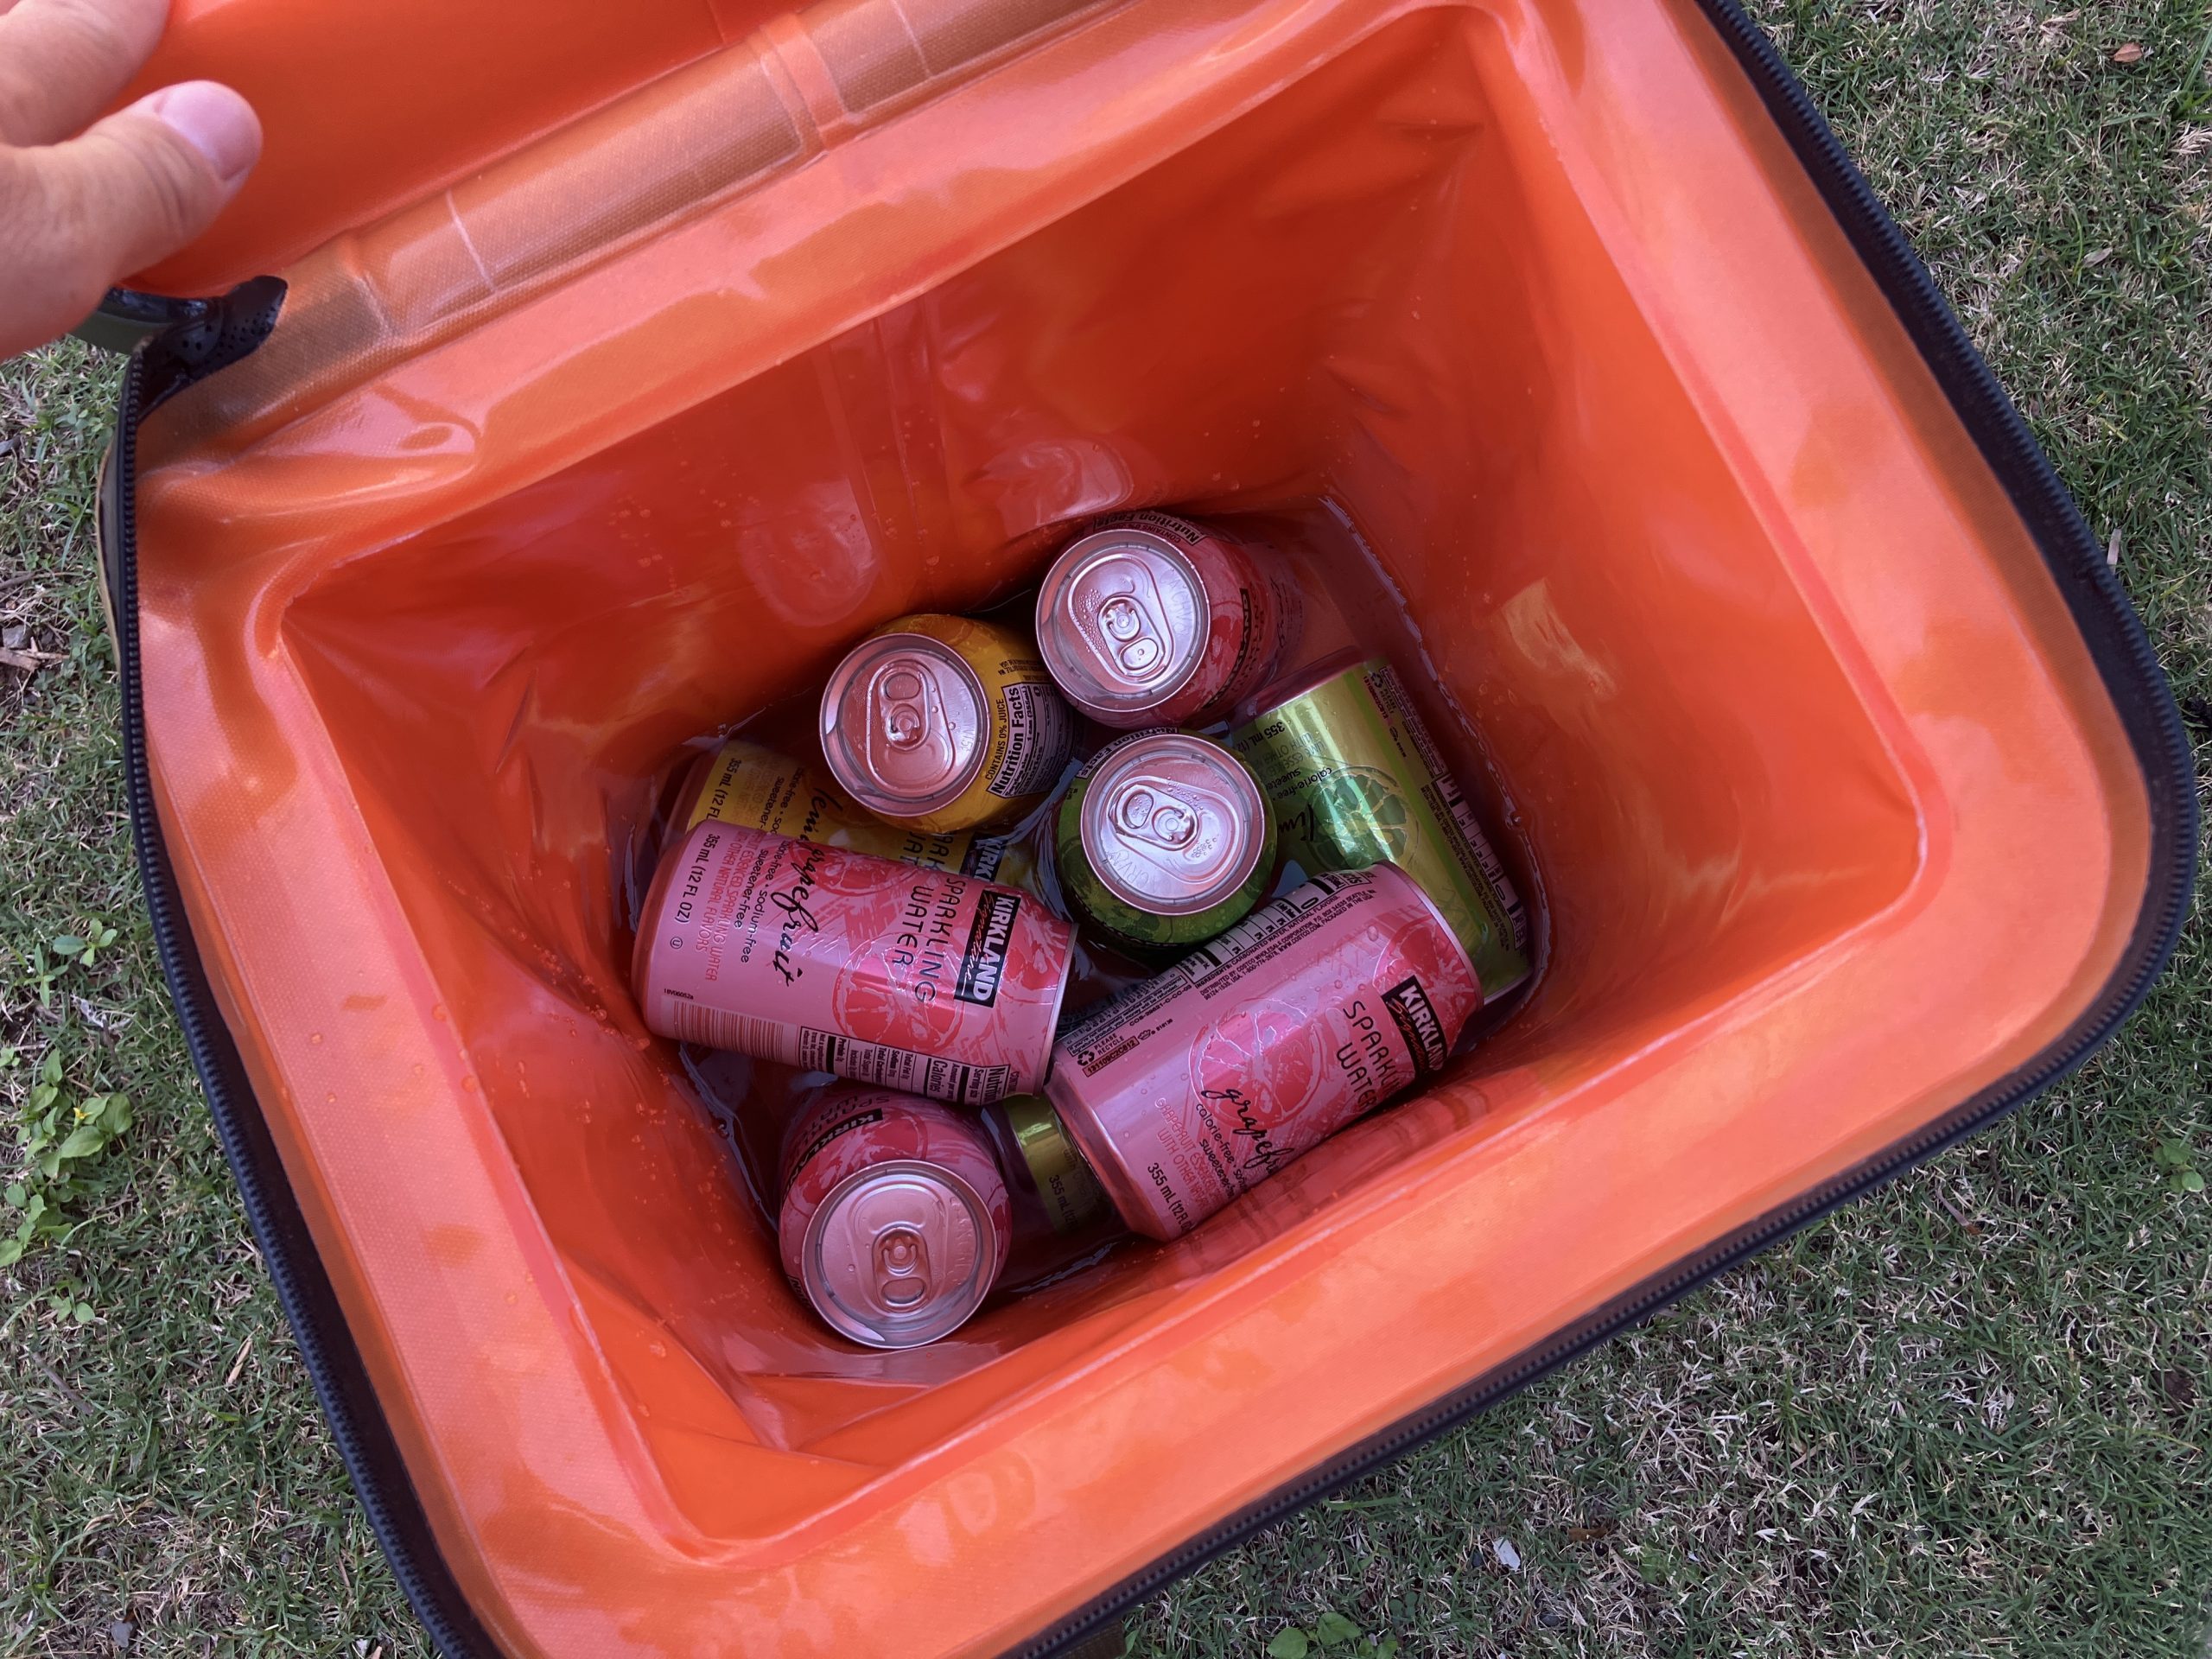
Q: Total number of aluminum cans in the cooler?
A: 9